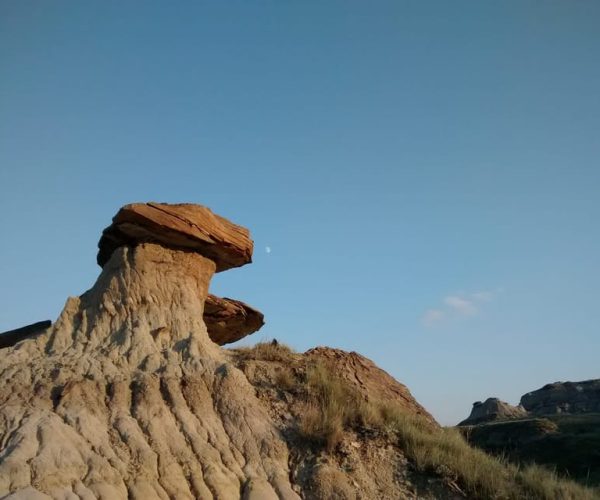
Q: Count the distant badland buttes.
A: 2